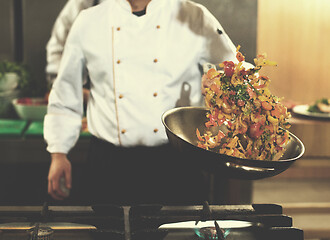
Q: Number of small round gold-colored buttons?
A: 8